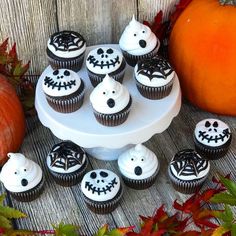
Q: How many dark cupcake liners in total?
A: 12